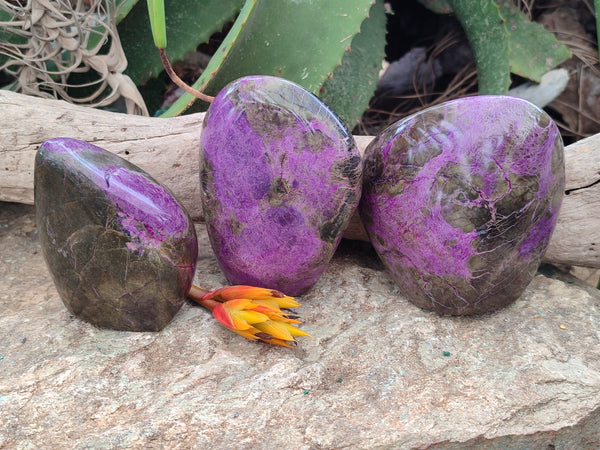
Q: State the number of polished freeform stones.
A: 3